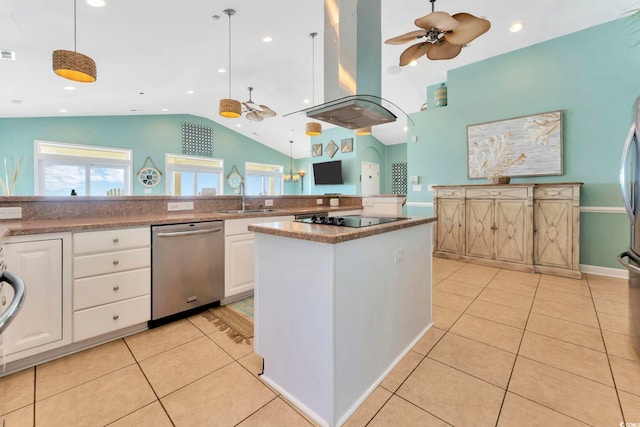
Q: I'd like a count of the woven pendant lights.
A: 4